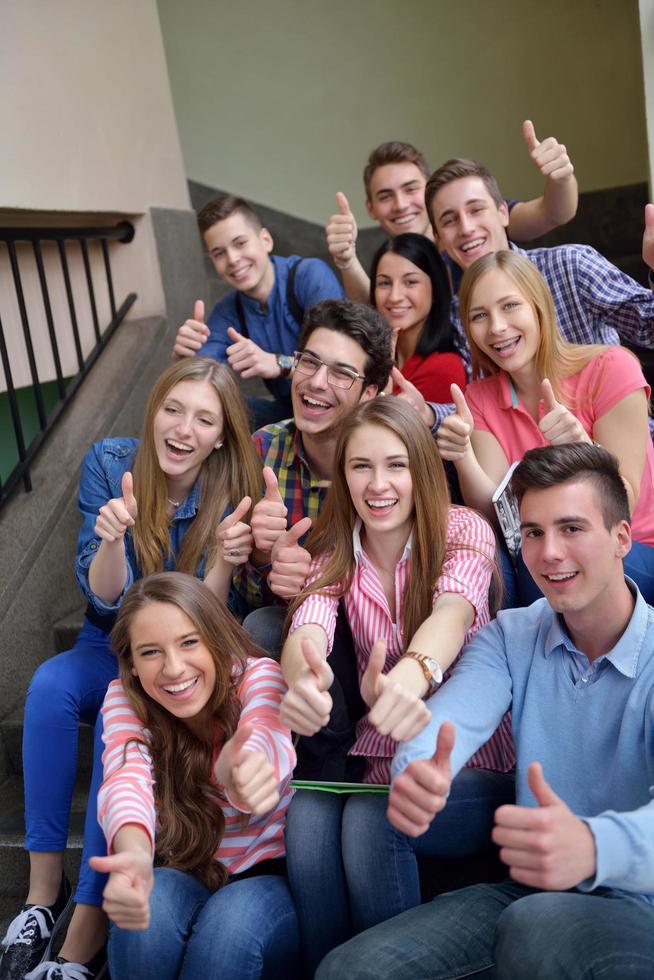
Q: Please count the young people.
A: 10